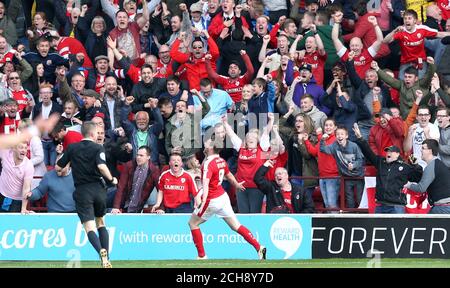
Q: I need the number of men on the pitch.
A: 2